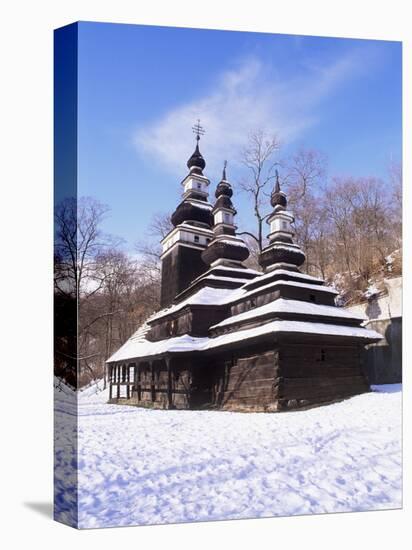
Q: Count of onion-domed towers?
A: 3